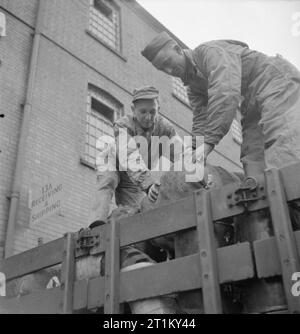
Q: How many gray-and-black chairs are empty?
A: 0